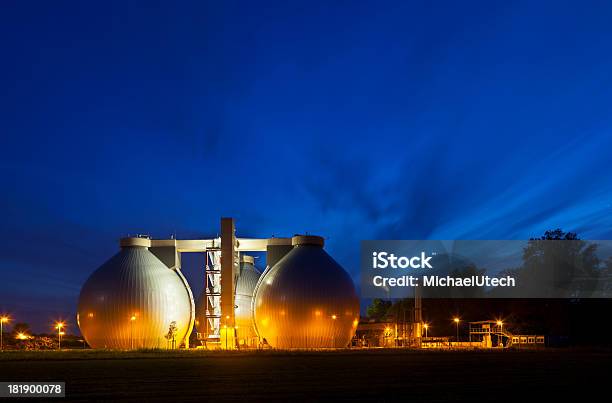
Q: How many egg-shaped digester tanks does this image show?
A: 3